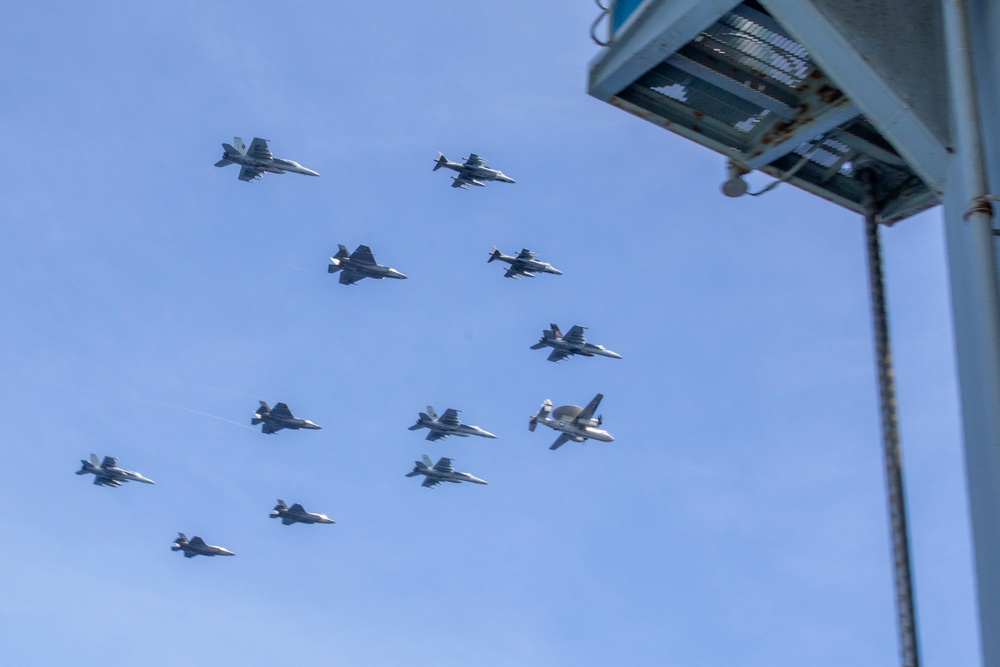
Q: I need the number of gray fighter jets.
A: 11